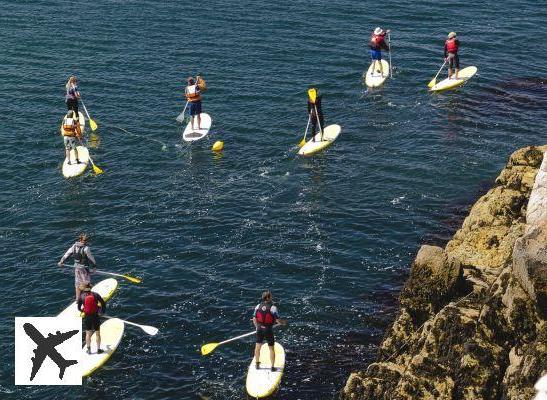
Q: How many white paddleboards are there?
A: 9